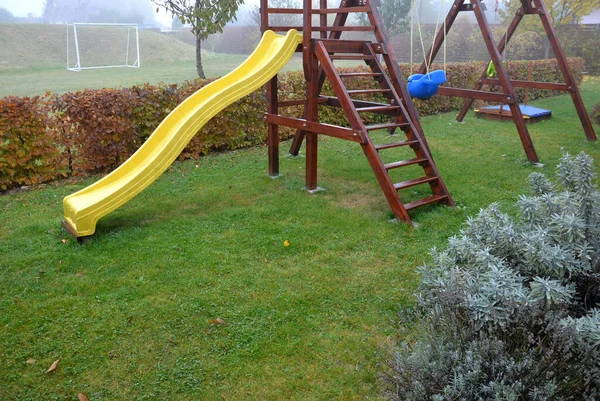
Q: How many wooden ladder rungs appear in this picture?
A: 9